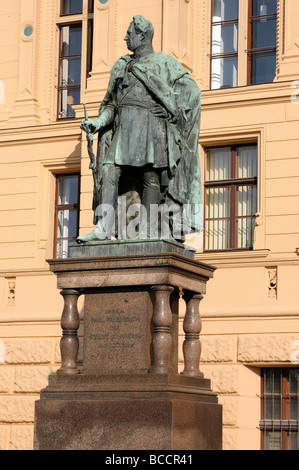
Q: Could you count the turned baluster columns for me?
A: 3